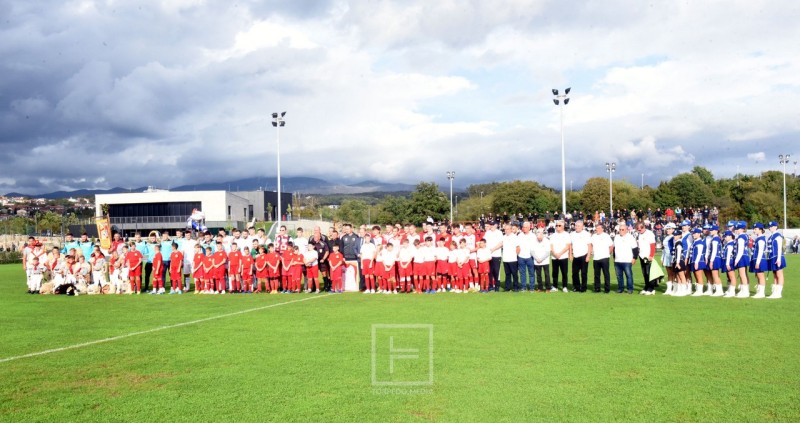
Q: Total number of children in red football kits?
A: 13